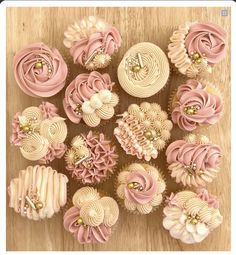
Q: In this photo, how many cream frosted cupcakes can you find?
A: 14